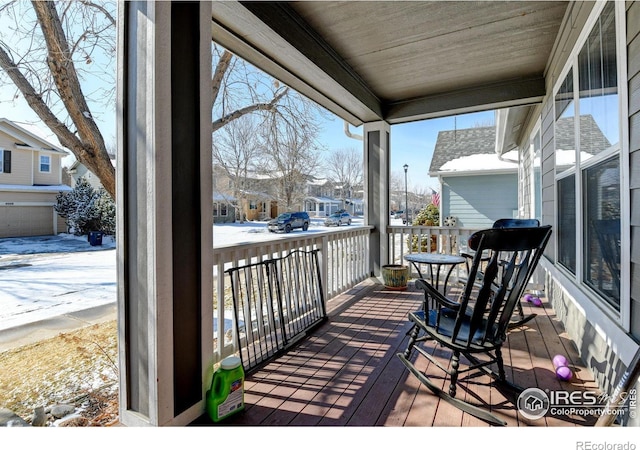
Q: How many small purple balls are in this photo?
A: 4